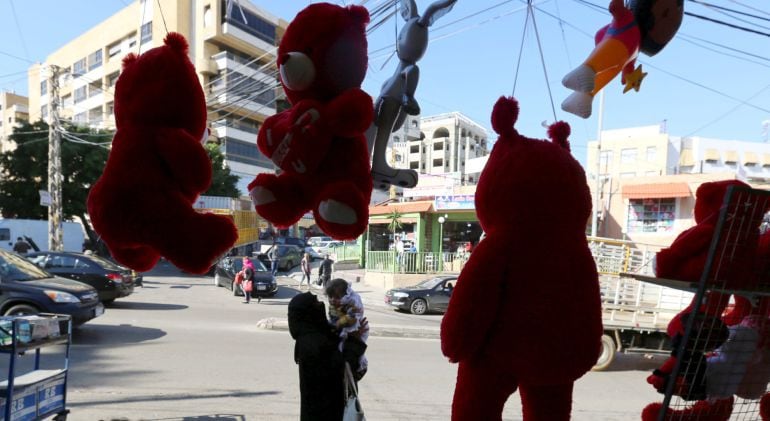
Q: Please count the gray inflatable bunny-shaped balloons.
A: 1